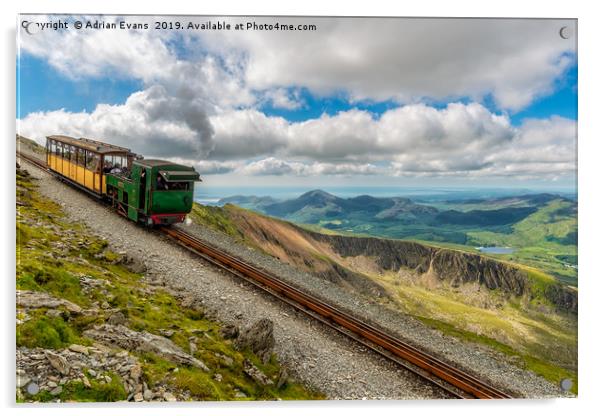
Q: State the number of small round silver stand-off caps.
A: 4